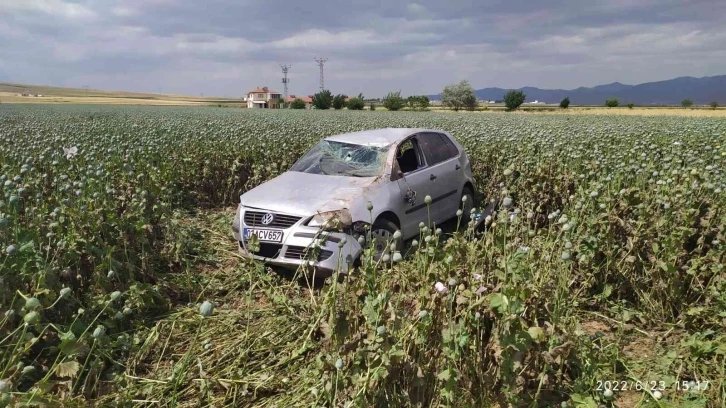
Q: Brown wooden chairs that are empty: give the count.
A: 0